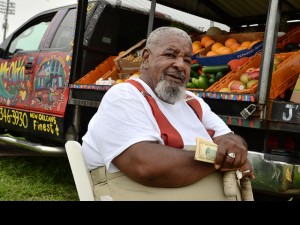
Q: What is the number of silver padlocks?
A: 1